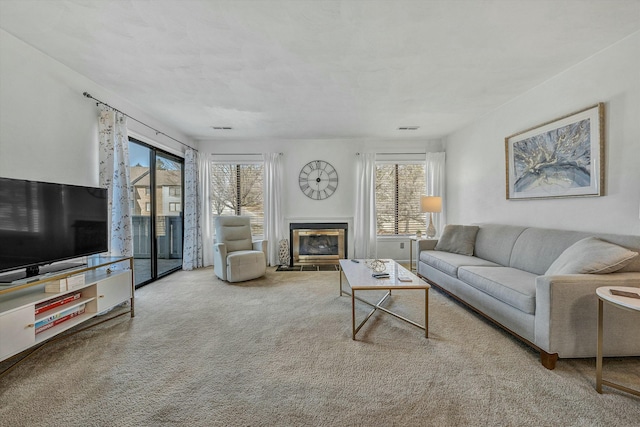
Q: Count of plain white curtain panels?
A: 4